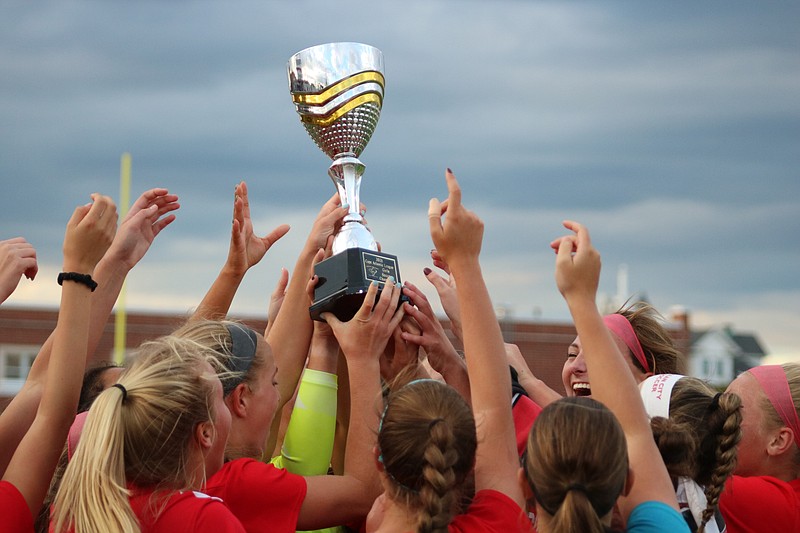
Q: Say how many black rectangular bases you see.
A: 1